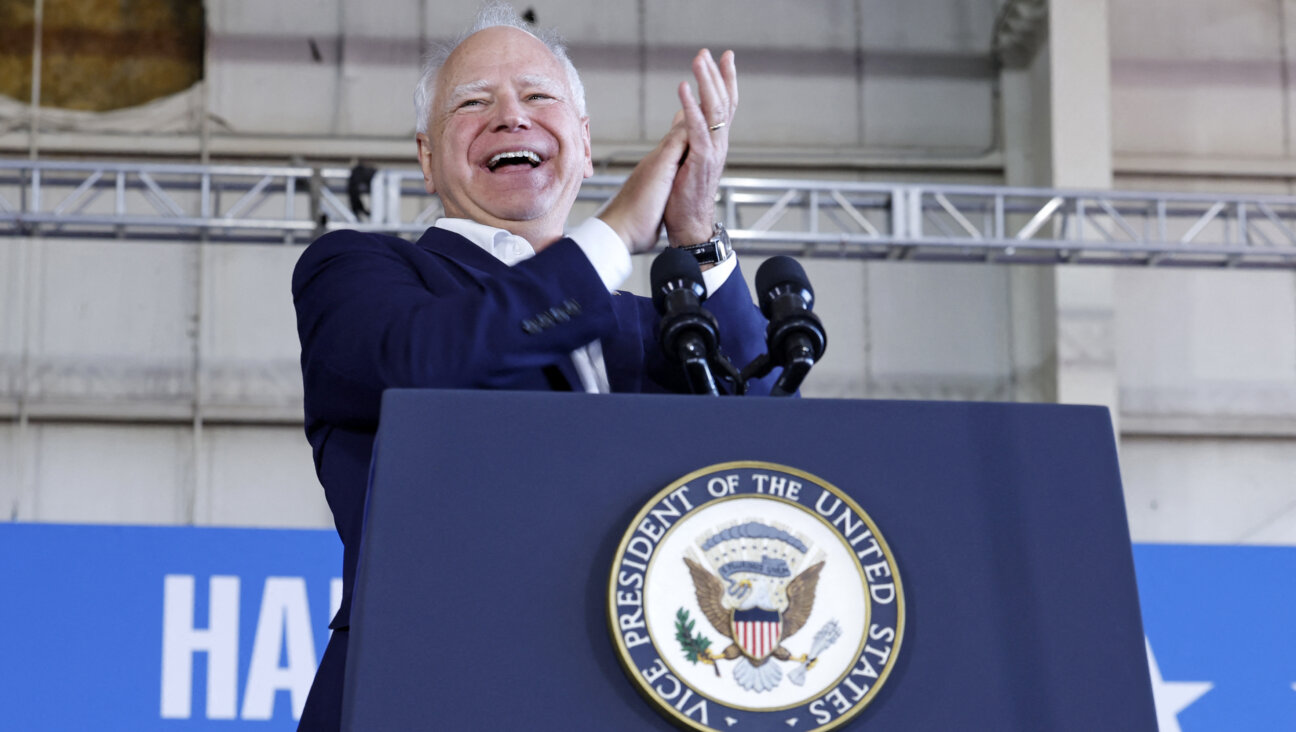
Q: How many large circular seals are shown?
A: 1